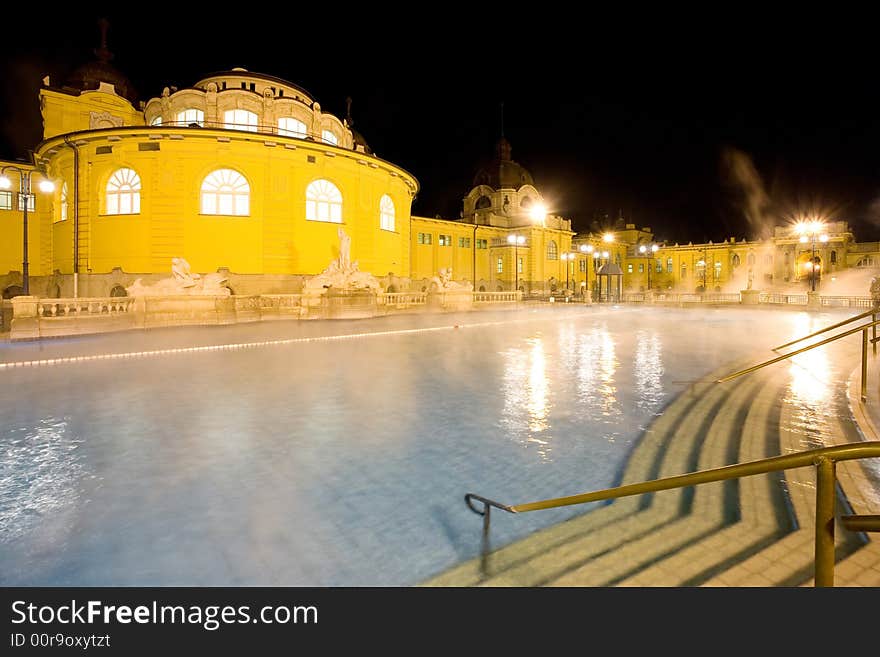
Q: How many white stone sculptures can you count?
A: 3